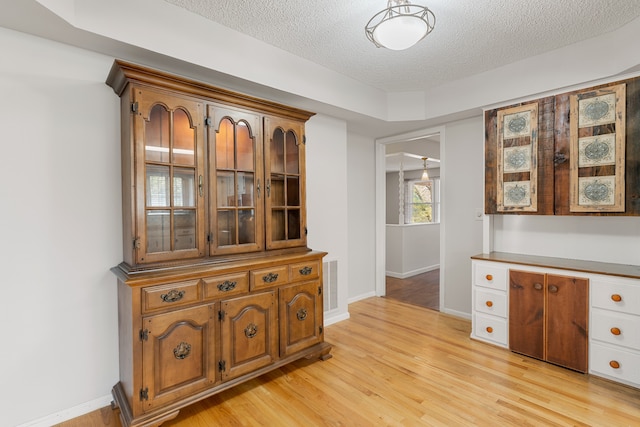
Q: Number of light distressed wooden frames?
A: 2